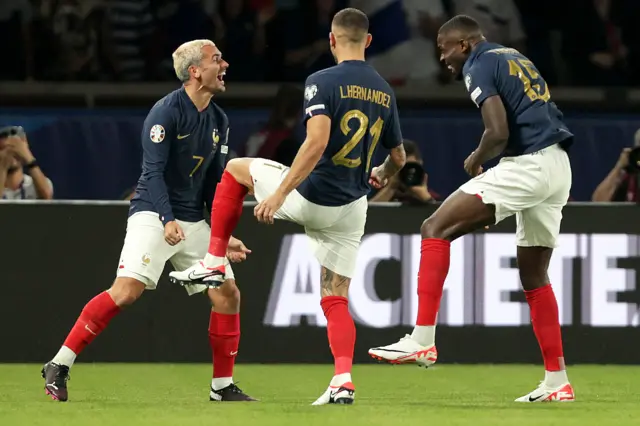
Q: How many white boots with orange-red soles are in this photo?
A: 2